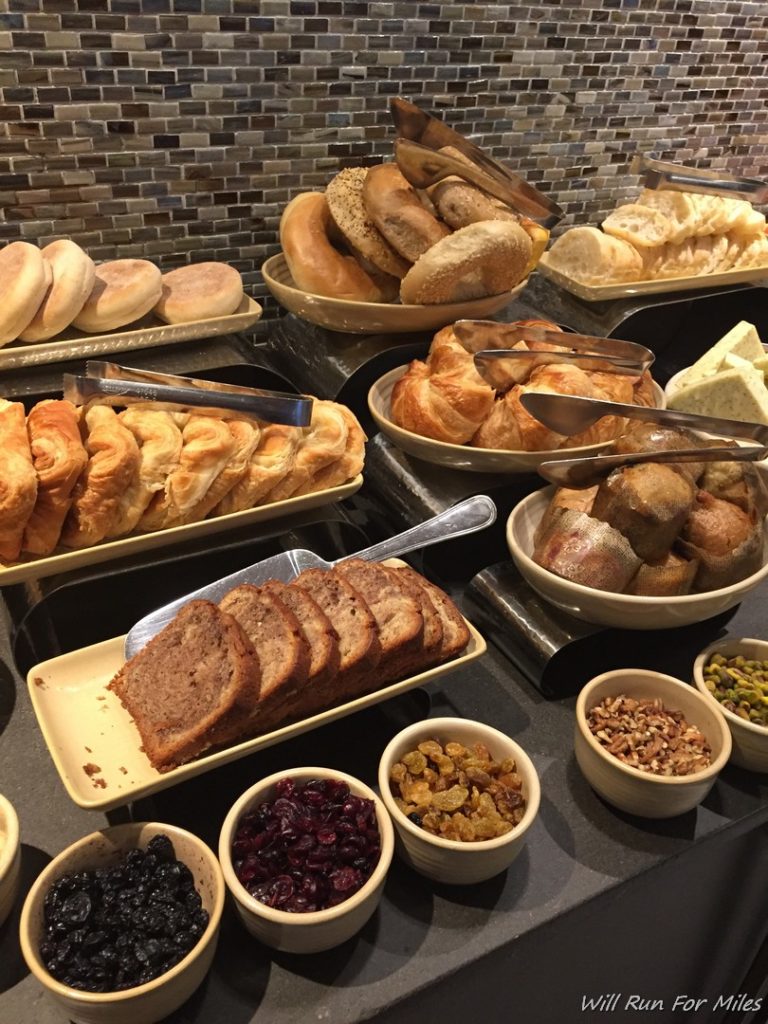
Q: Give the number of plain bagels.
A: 2